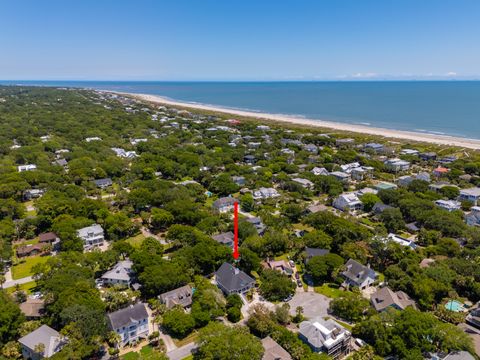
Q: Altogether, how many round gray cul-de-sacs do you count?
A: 1